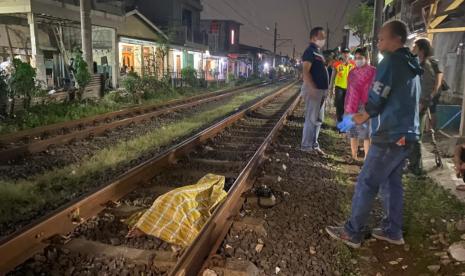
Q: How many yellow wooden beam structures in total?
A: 1